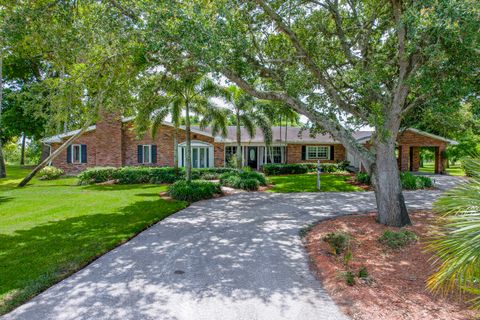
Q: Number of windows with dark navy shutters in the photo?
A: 3